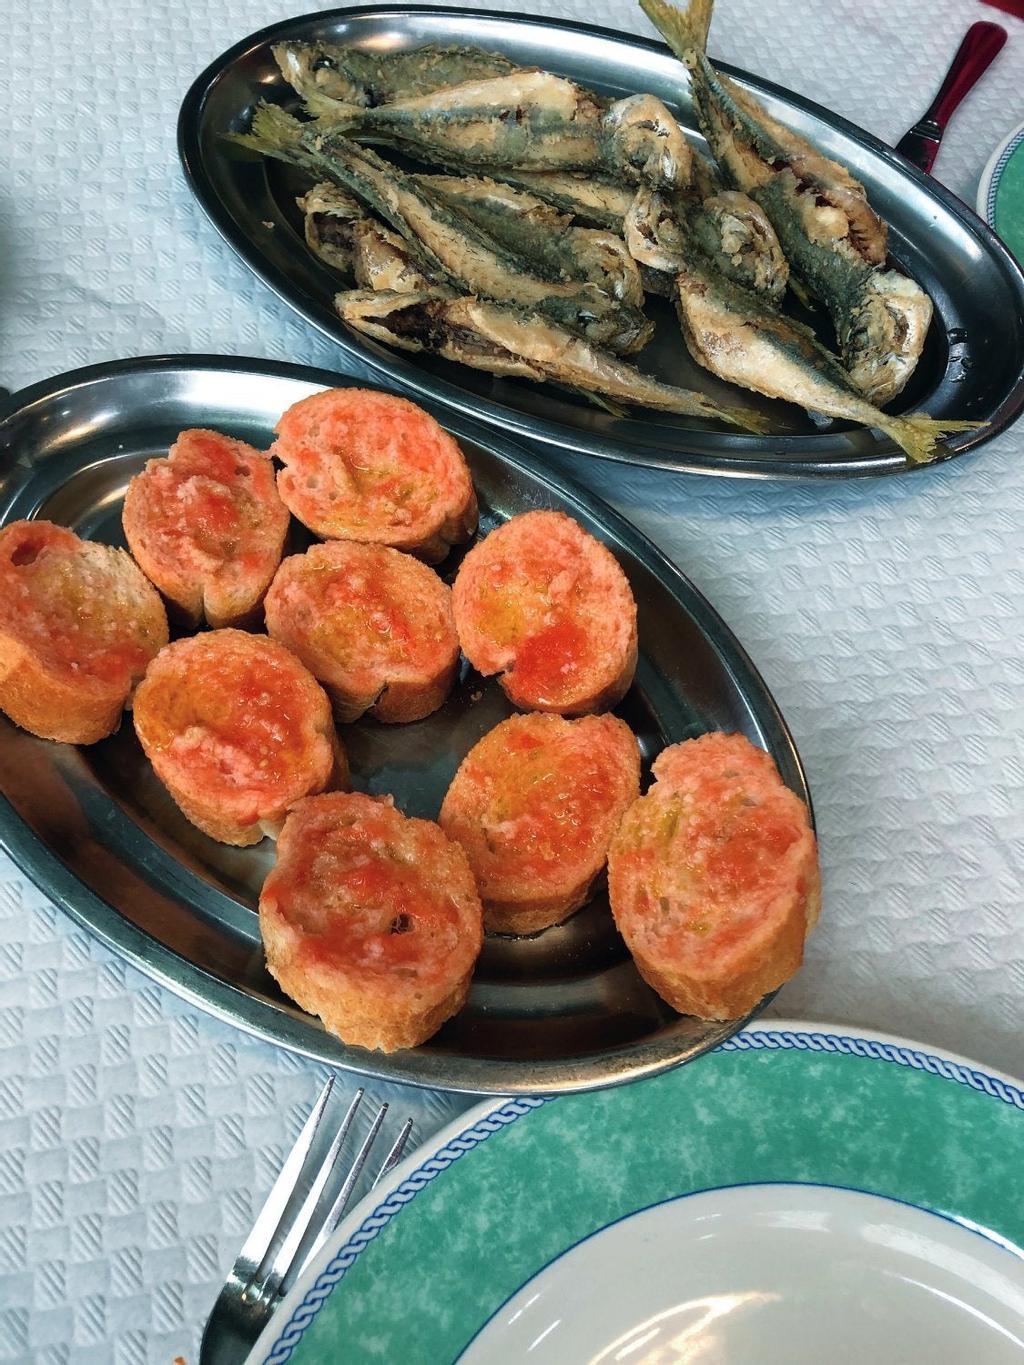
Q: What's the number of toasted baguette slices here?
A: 9